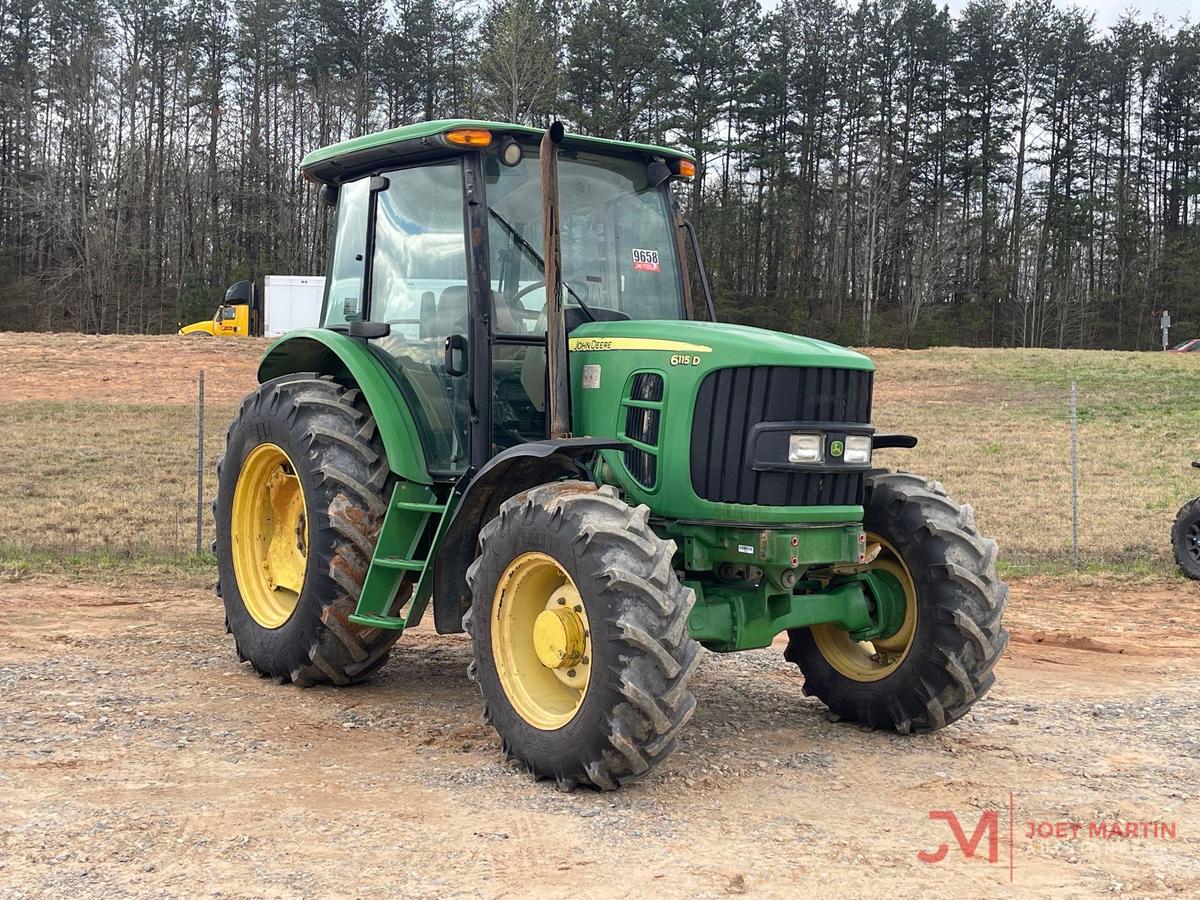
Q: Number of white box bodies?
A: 1